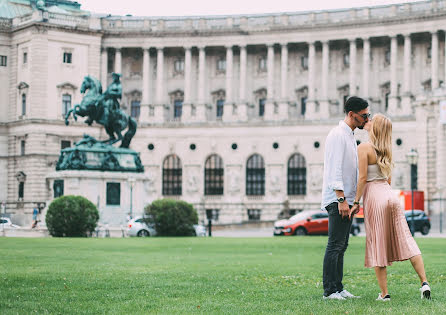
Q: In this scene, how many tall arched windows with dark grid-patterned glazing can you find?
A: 4